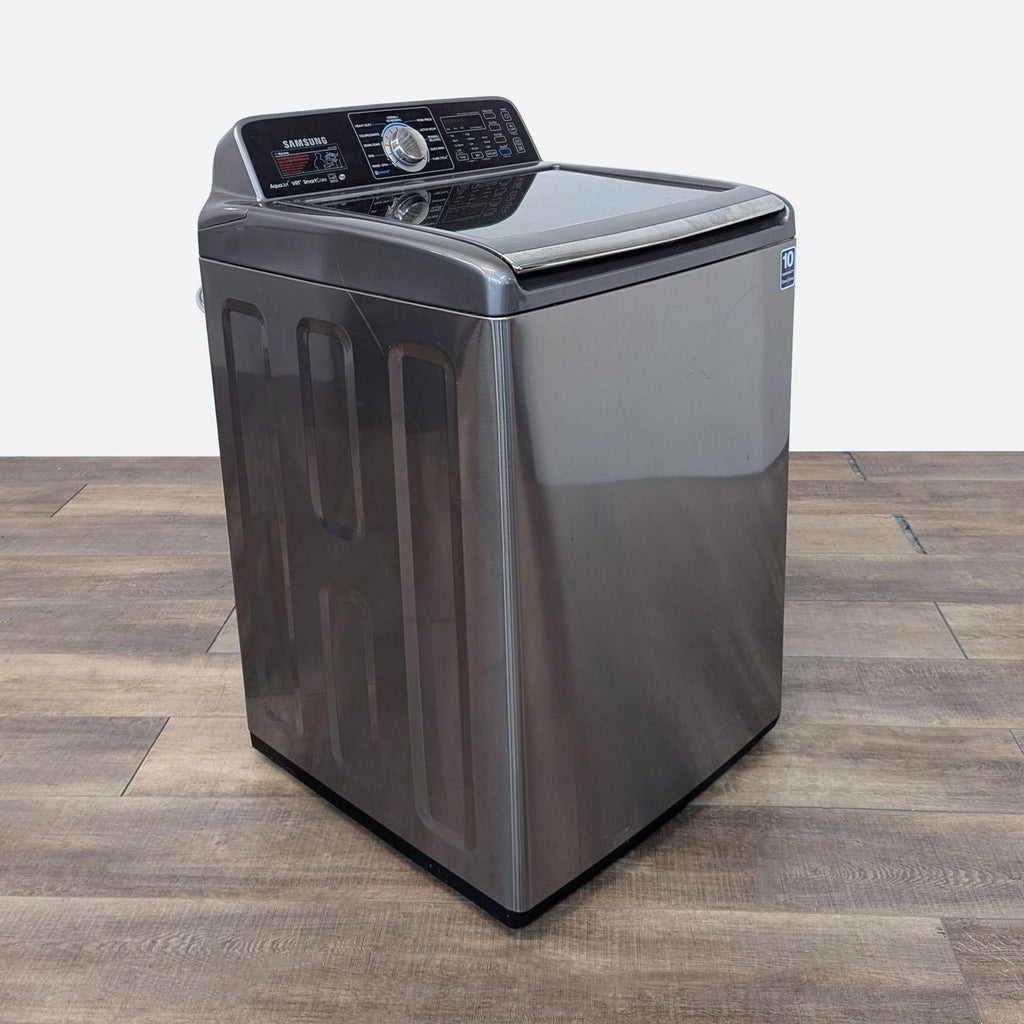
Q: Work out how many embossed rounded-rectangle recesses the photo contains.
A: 4